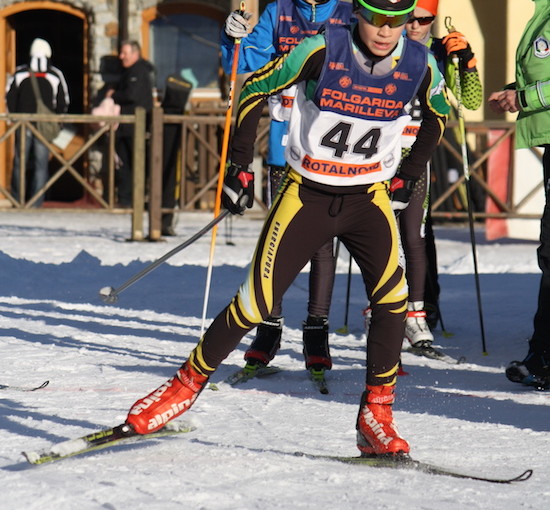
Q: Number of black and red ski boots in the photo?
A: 2